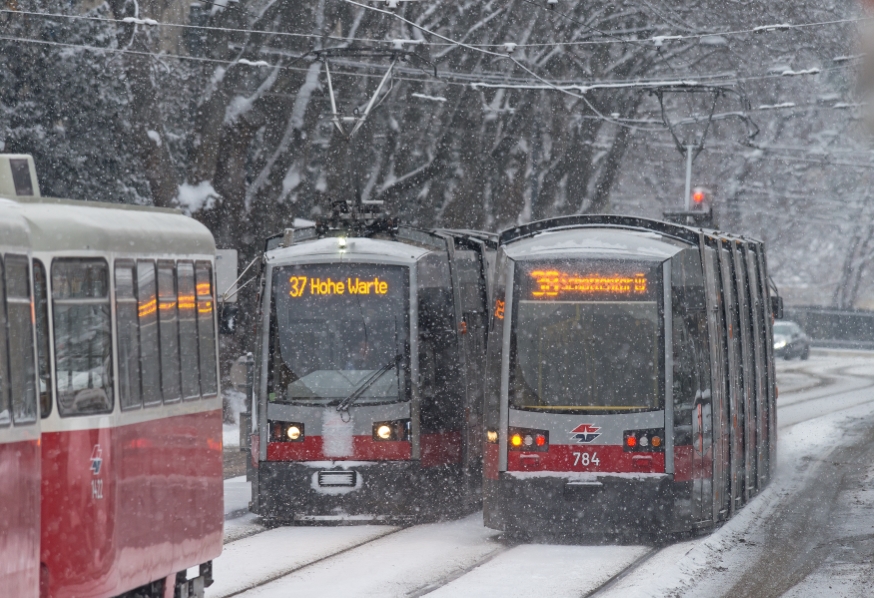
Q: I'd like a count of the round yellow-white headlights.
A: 2